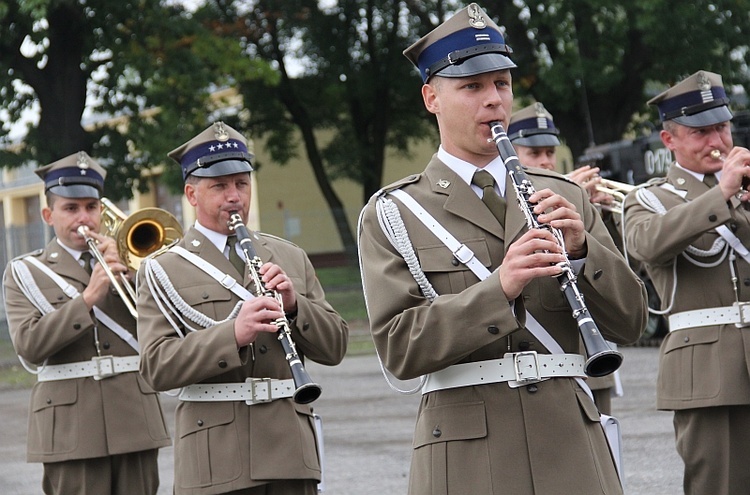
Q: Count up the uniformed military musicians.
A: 5